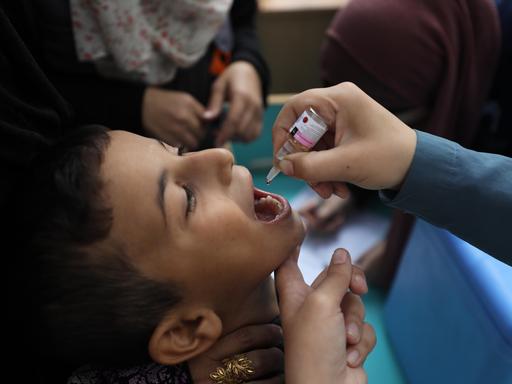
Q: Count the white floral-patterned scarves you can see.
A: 1